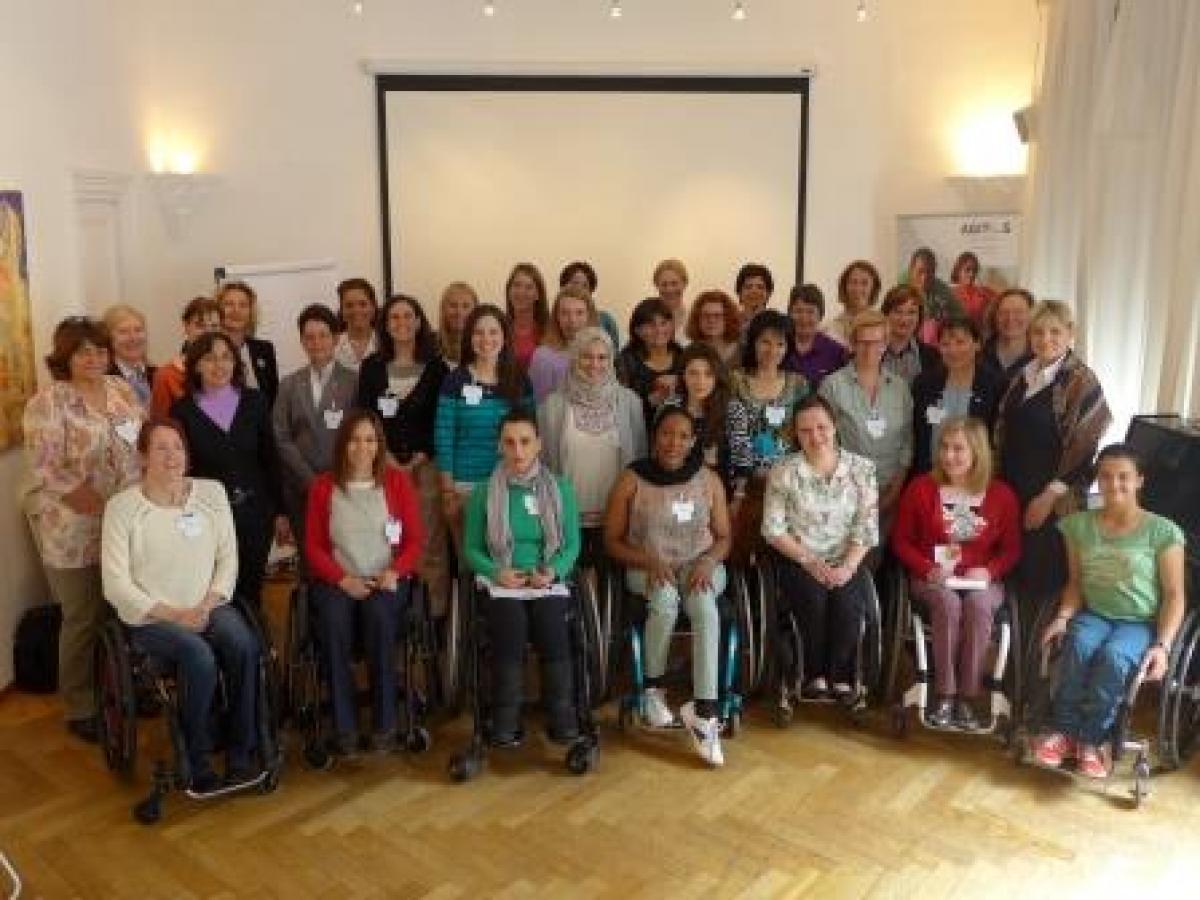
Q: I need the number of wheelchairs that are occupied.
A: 7